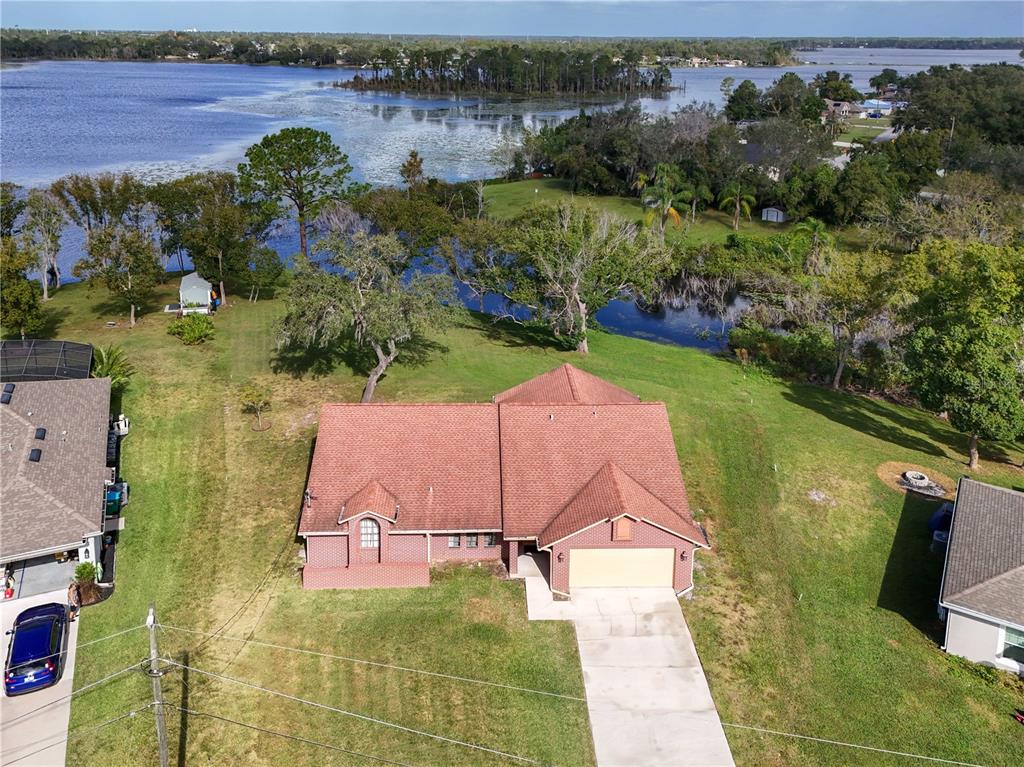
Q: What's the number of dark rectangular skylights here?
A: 4